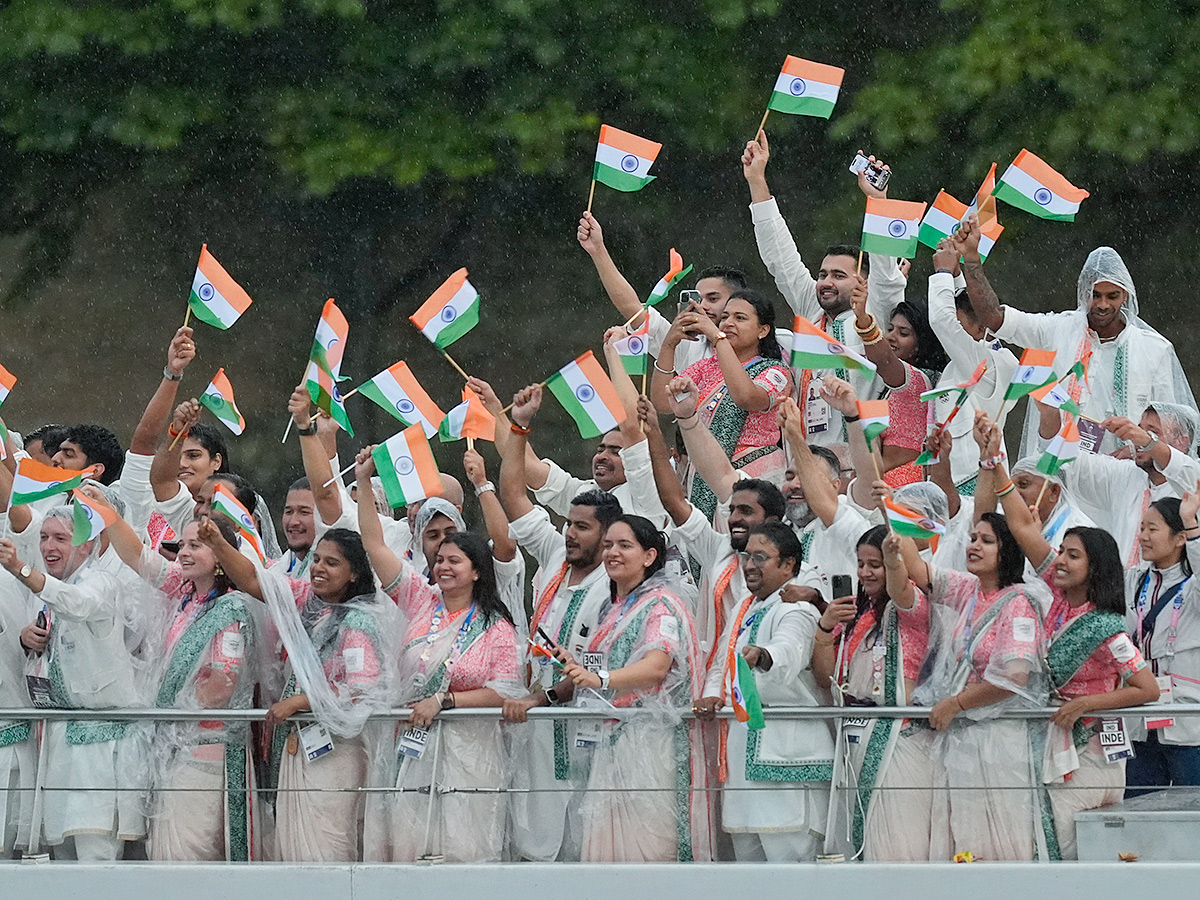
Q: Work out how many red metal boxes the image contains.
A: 0